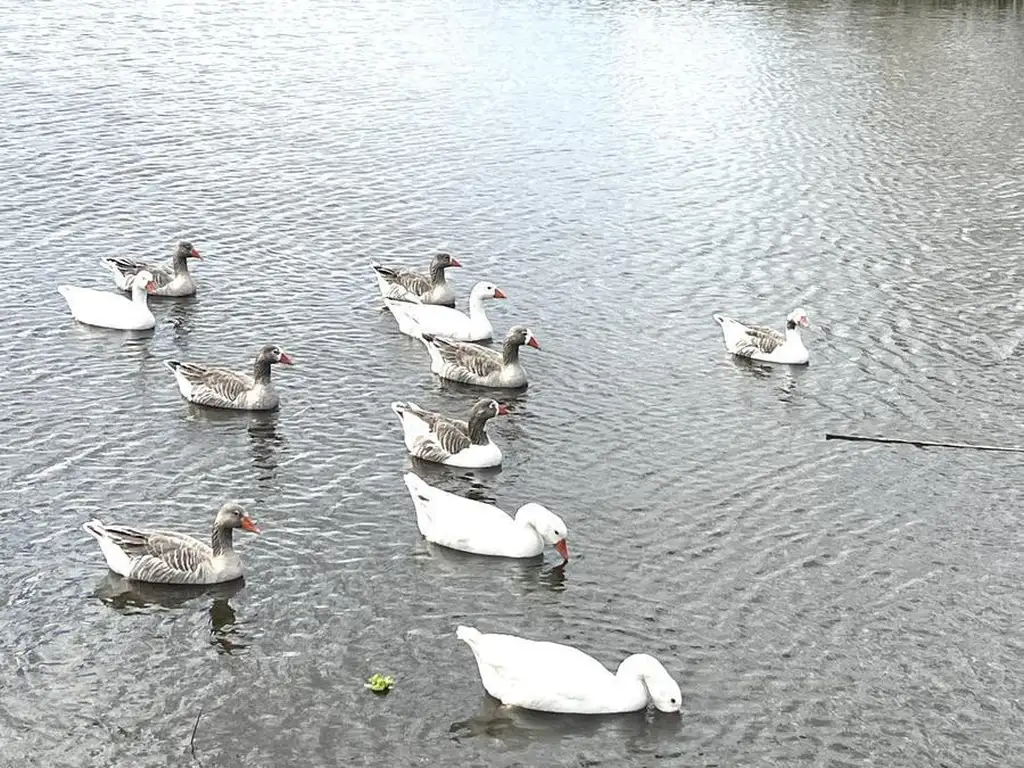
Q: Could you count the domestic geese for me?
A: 11